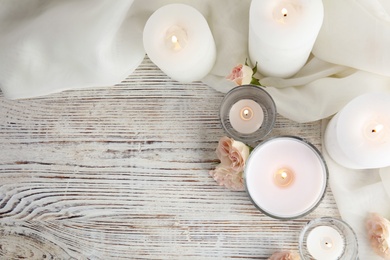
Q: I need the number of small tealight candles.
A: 2